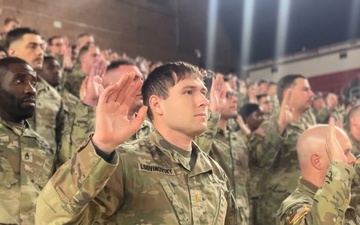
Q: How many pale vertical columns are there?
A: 3